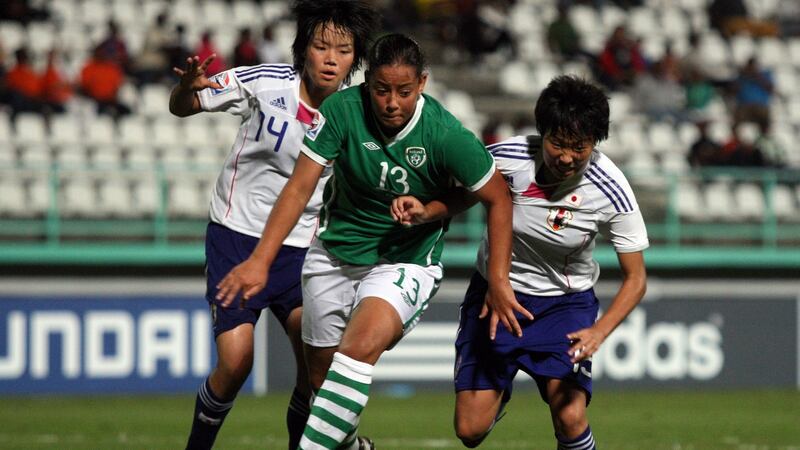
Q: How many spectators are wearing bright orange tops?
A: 3